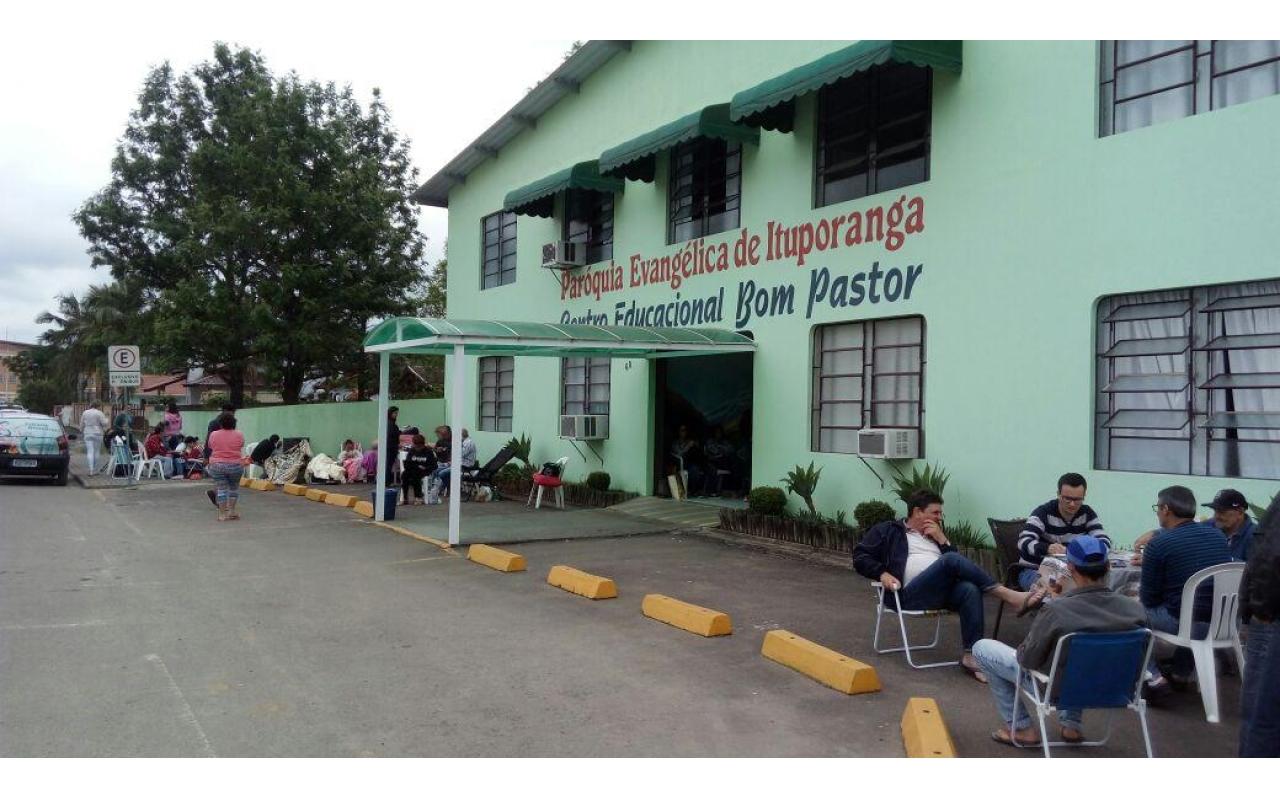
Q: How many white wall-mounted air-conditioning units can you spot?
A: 3